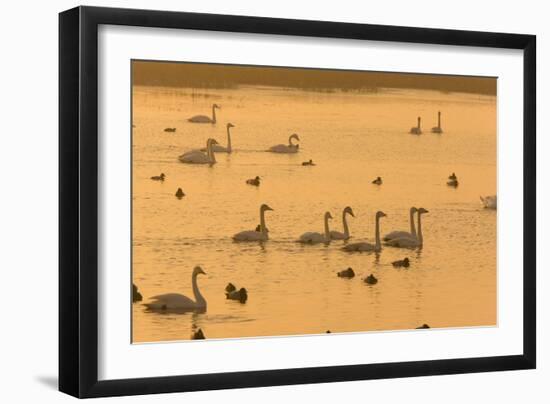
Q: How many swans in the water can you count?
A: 14